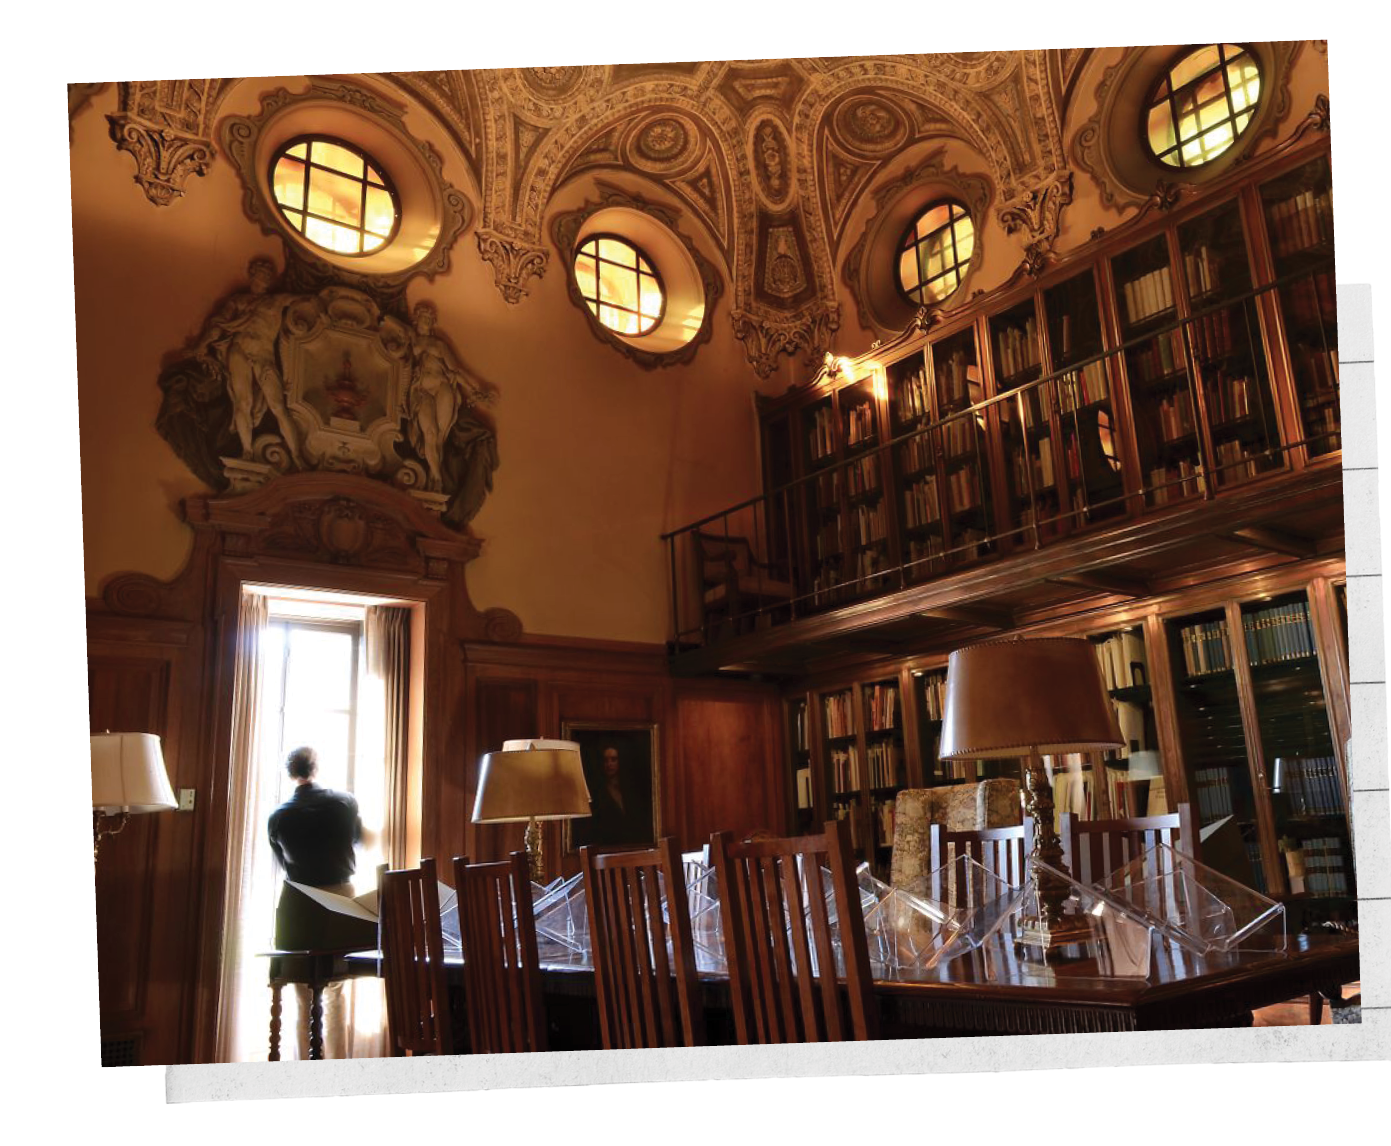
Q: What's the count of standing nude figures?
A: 2